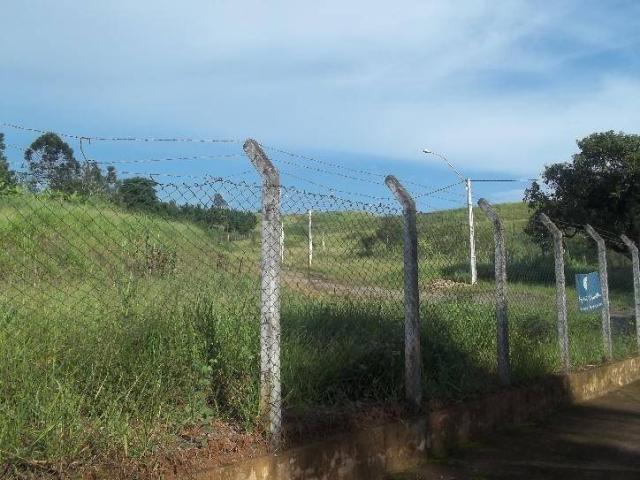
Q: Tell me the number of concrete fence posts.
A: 6